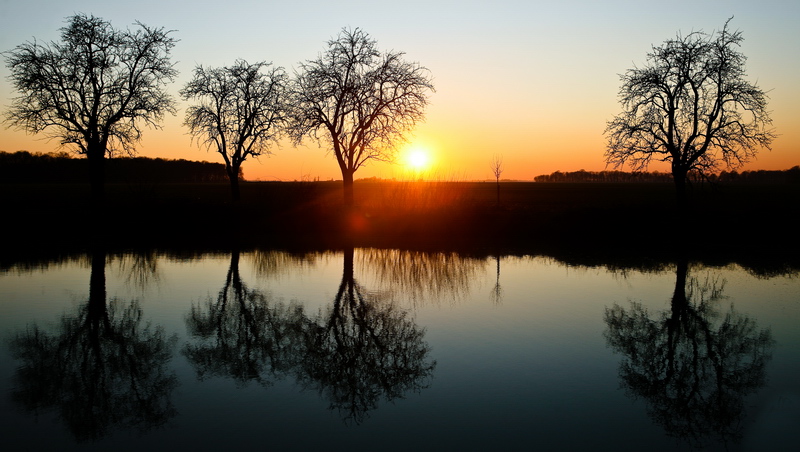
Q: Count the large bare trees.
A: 4